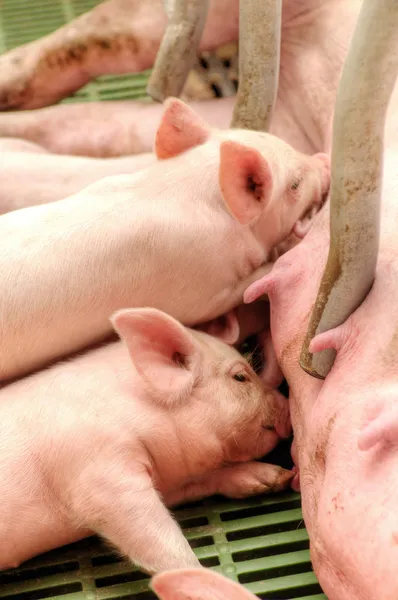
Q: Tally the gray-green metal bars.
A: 3